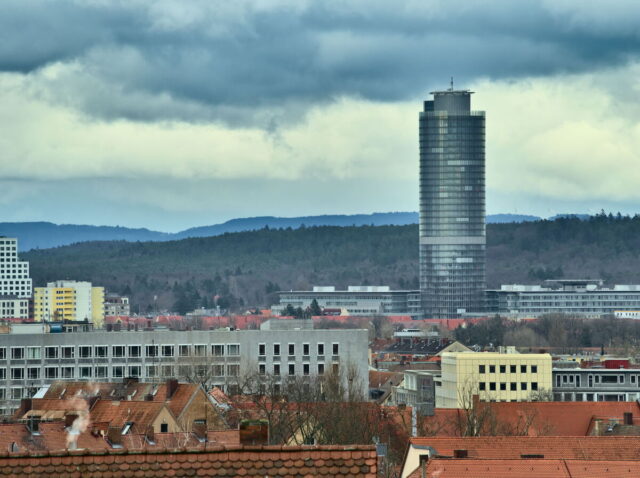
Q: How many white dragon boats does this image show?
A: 0